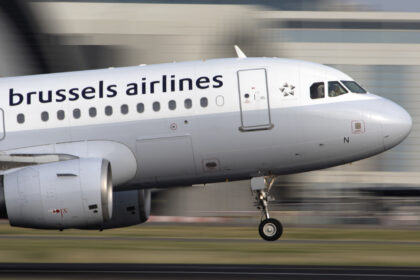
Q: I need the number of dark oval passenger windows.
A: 12